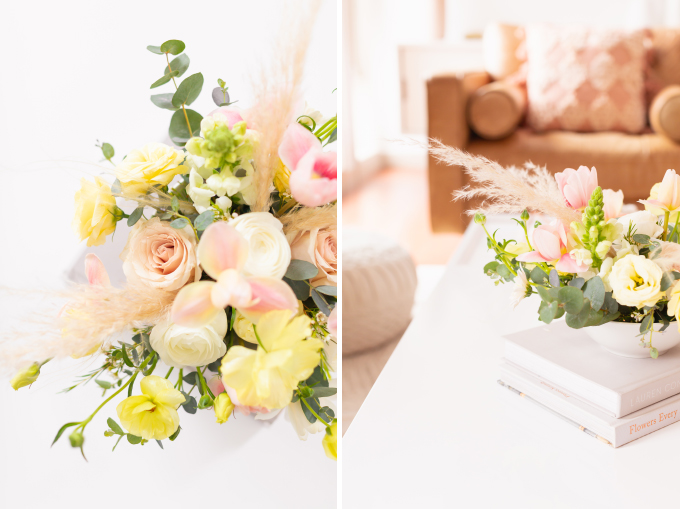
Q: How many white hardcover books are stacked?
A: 2